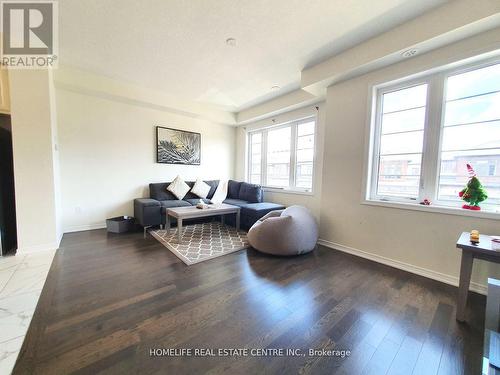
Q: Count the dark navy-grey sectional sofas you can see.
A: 1